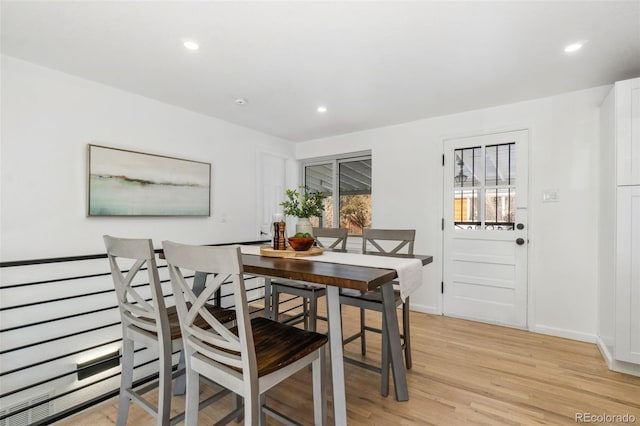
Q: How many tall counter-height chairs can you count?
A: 4